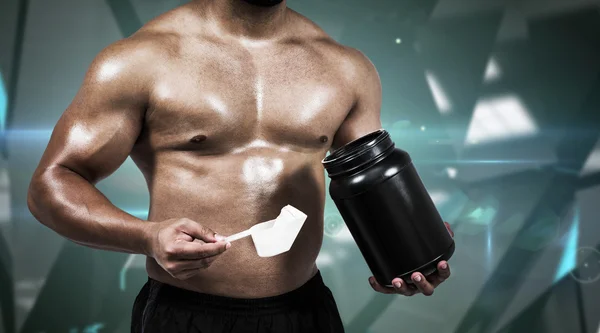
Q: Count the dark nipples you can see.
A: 2